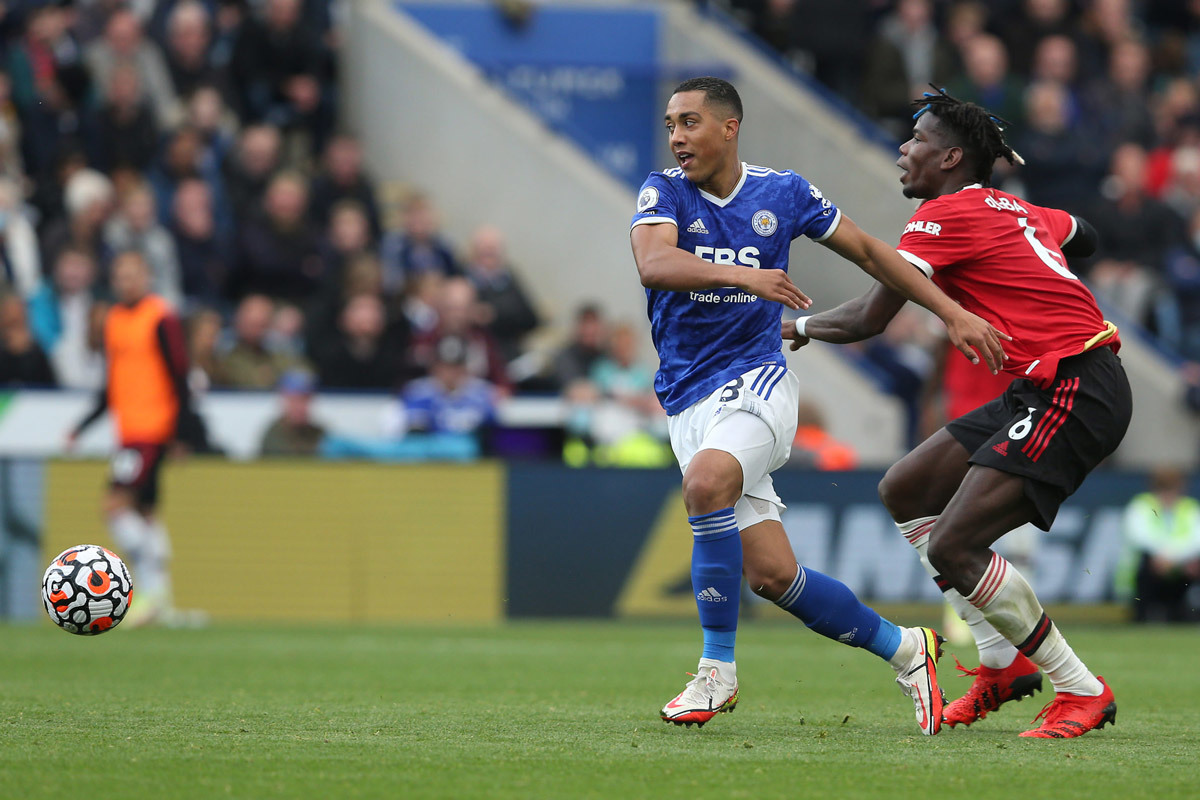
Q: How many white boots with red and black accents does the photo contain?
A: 2